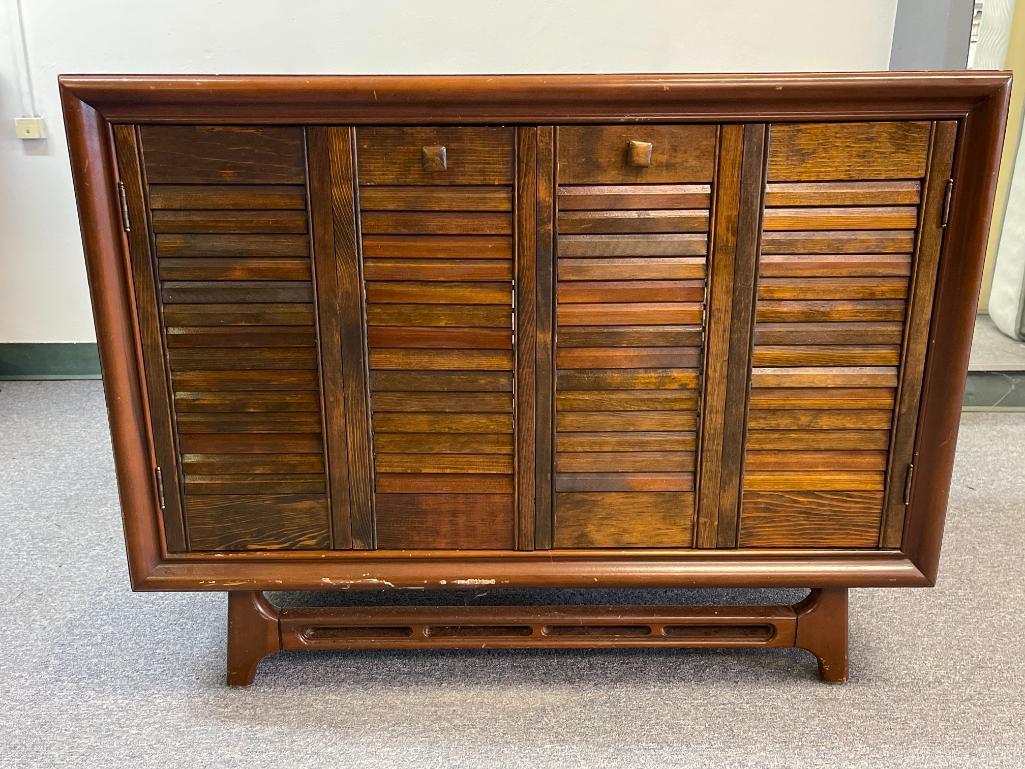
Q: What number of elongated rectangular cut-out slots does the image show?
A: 4